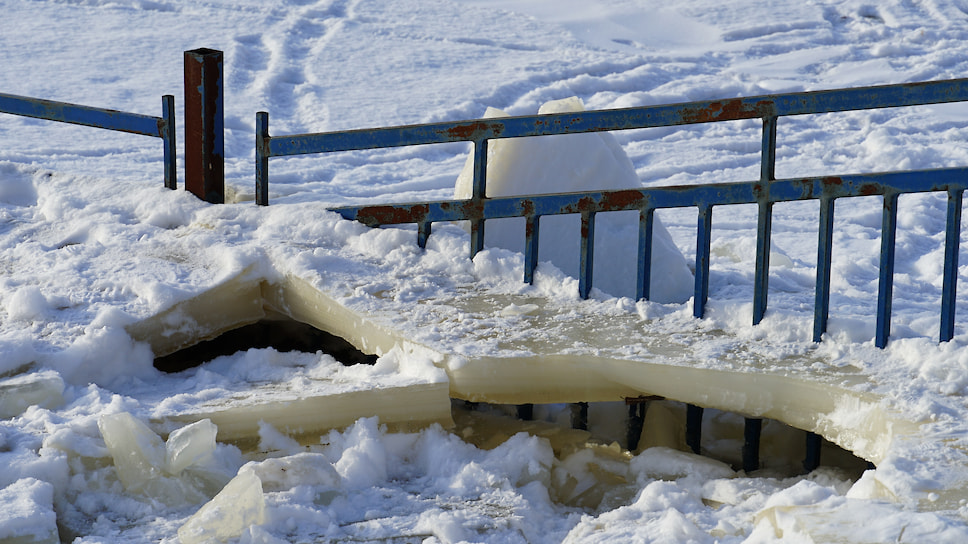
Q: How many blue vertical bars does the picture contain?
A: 12